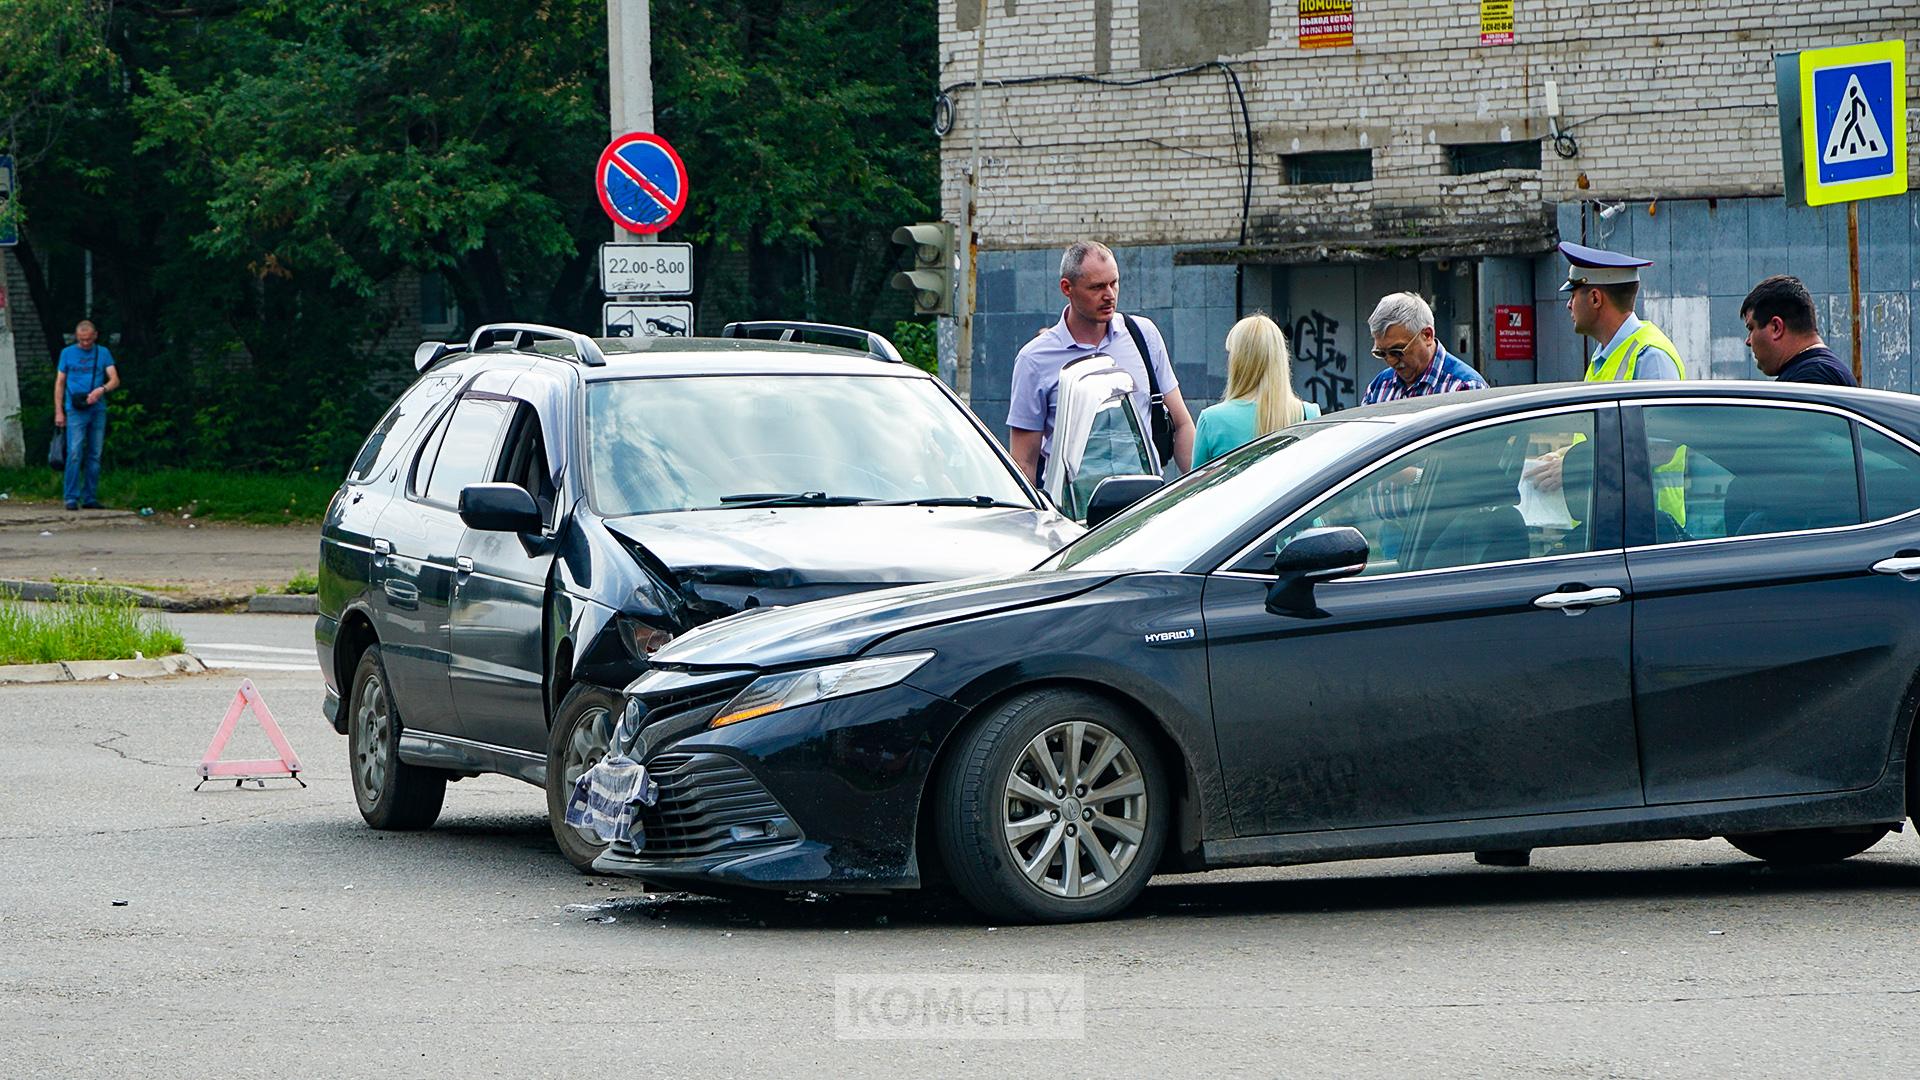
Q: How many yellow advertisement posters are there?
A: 2